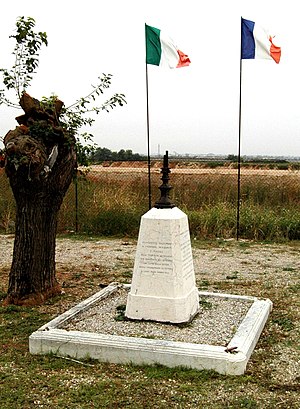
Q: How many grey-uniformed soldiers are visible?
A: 0